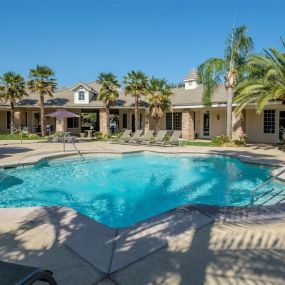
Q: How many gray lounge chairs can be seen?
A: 5